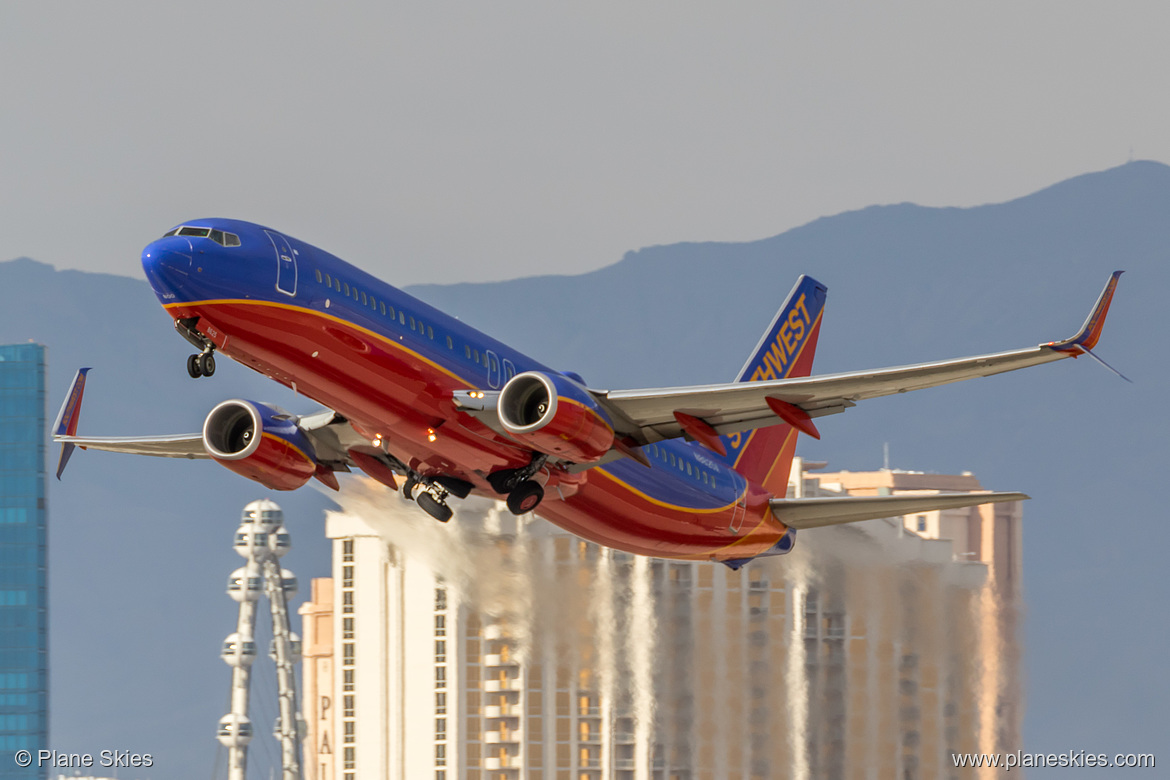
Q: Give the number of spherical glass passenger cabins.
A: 9